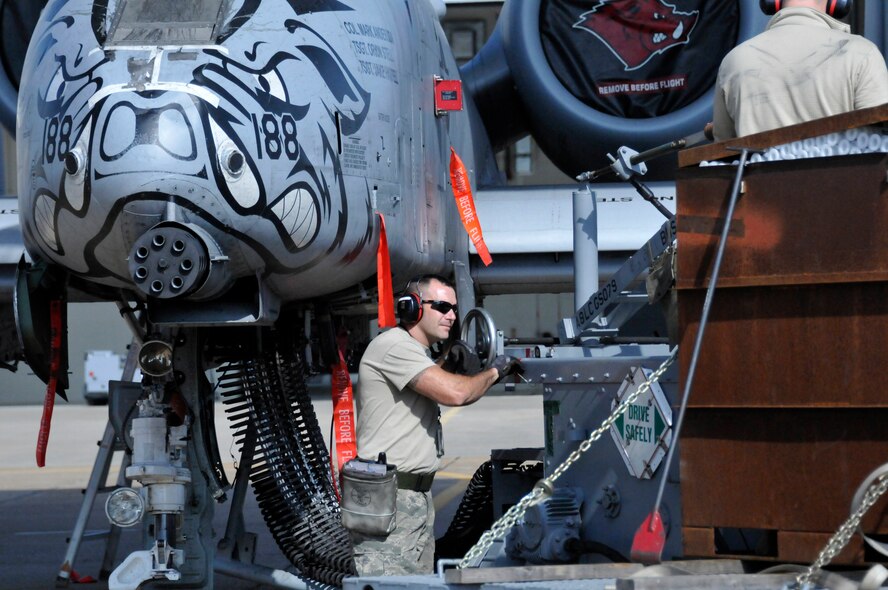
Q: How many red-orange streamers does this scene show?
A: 4